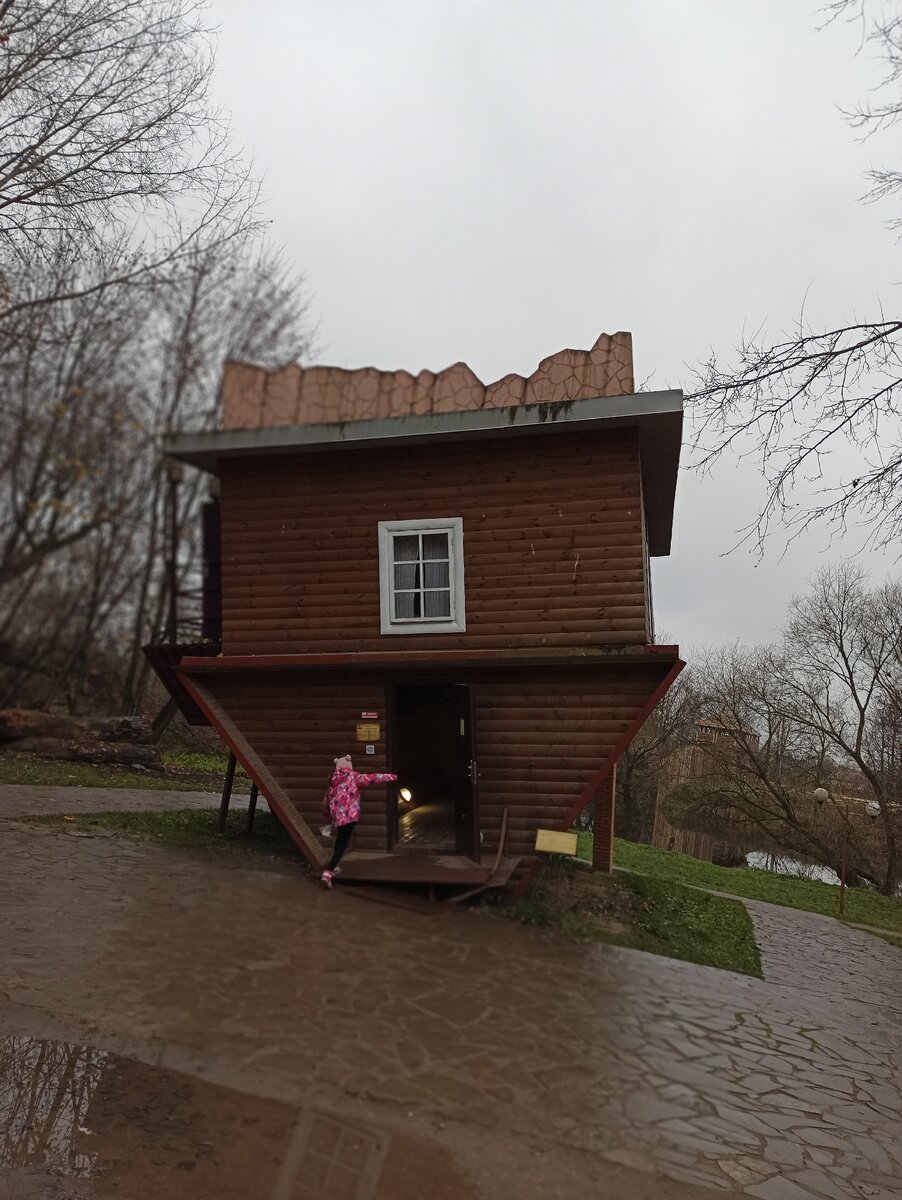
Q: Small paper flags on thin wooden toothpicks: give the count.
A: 0